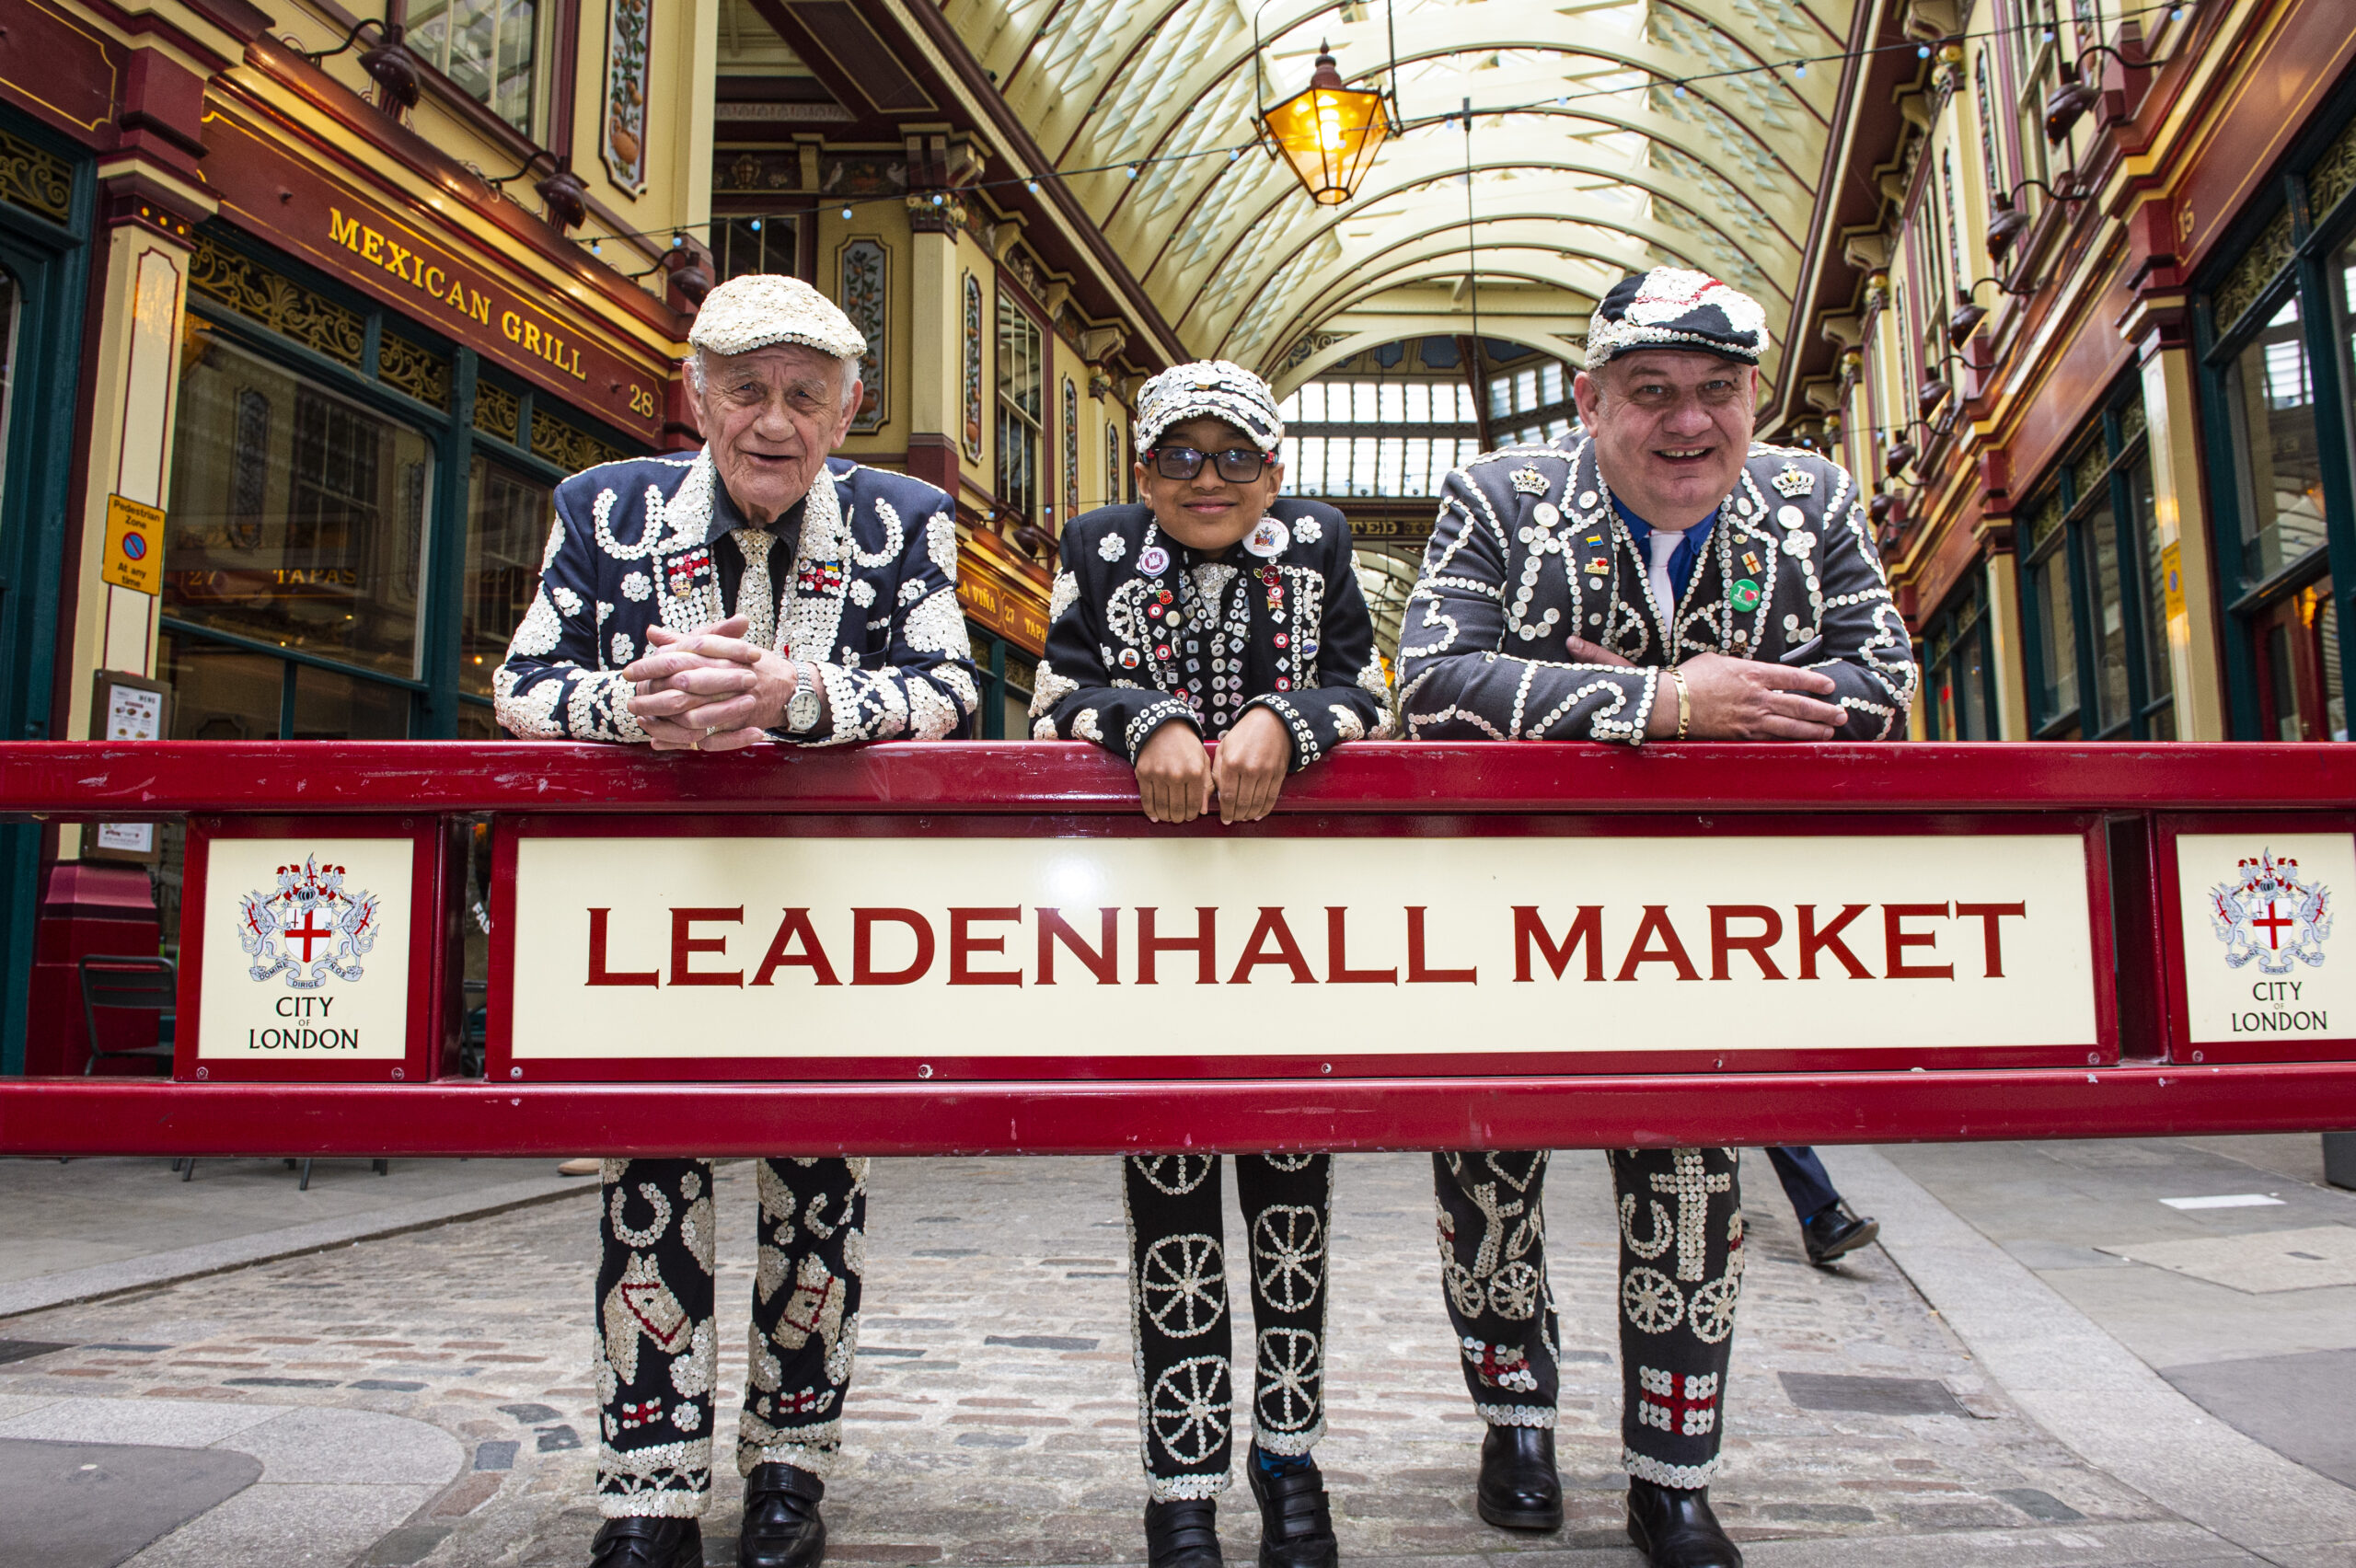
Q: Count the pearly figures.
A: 3